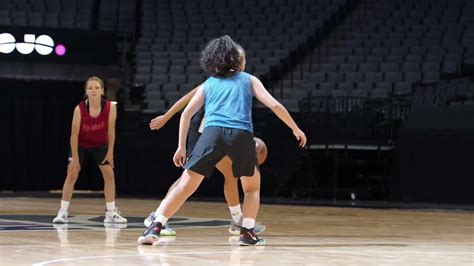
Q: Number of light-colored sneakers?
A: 4